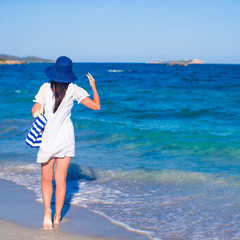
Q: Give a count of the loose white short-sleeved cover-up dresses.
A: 1